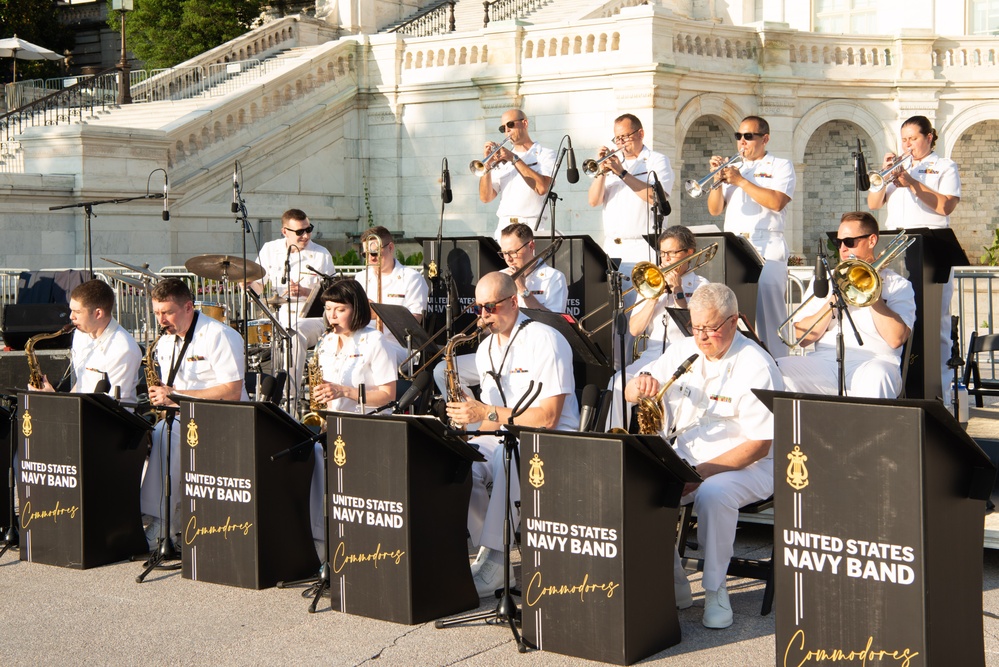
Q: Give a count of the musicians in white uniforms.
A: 14